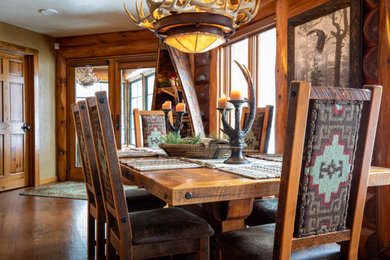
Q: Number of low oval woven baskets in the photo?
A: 1